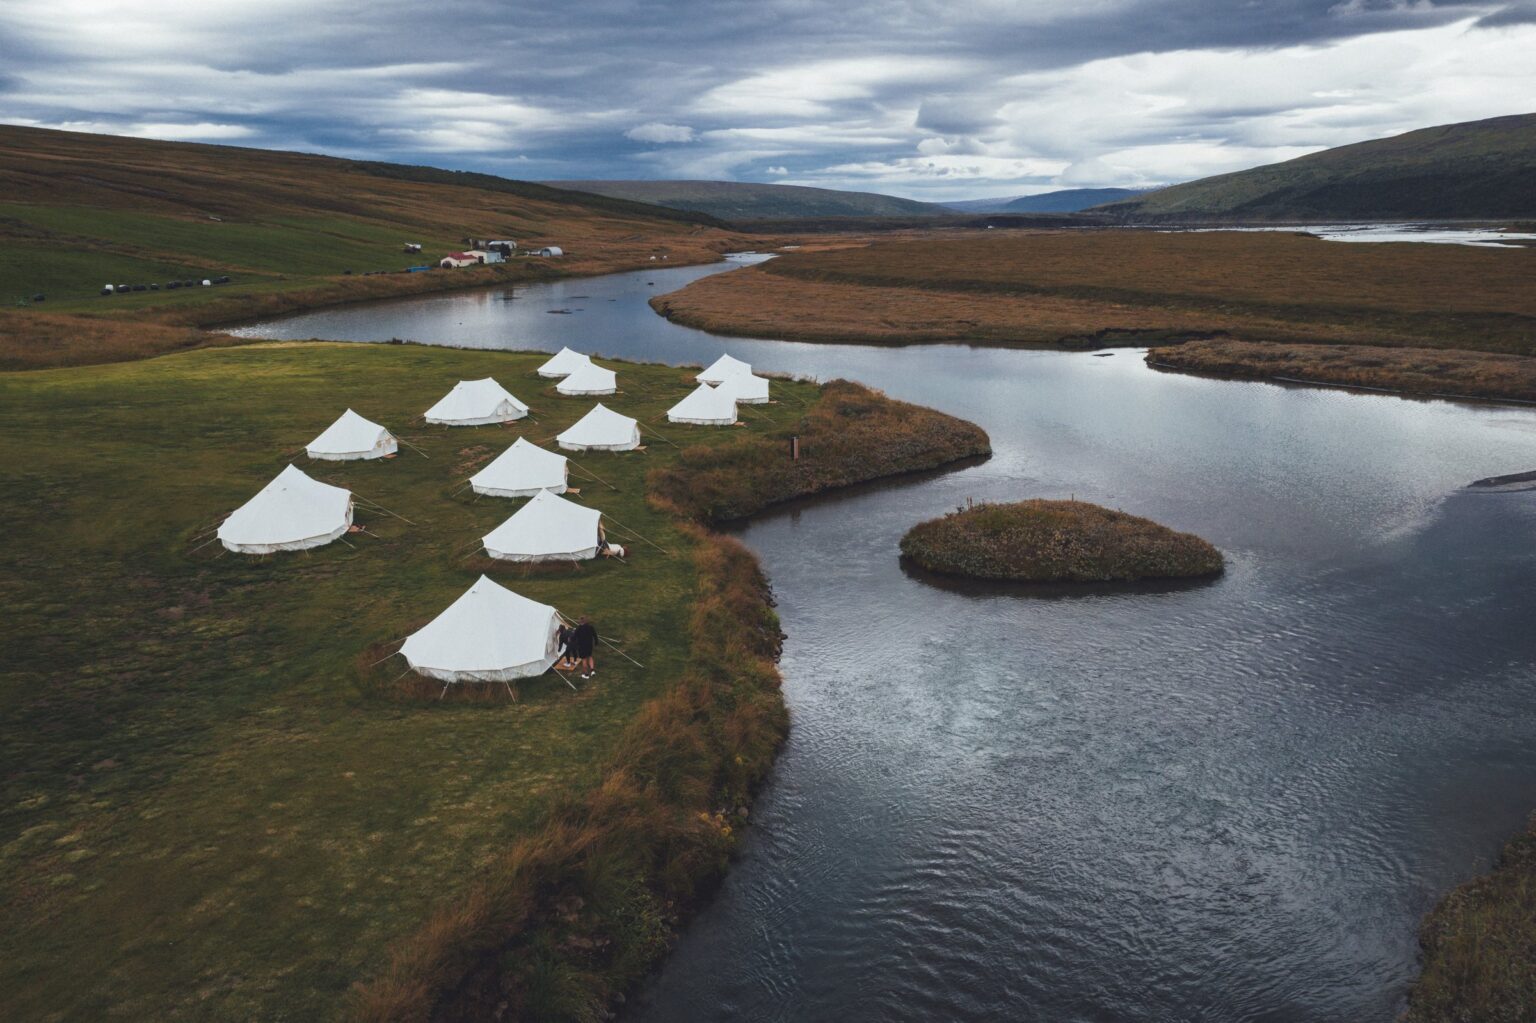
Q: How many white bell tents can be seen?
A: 12